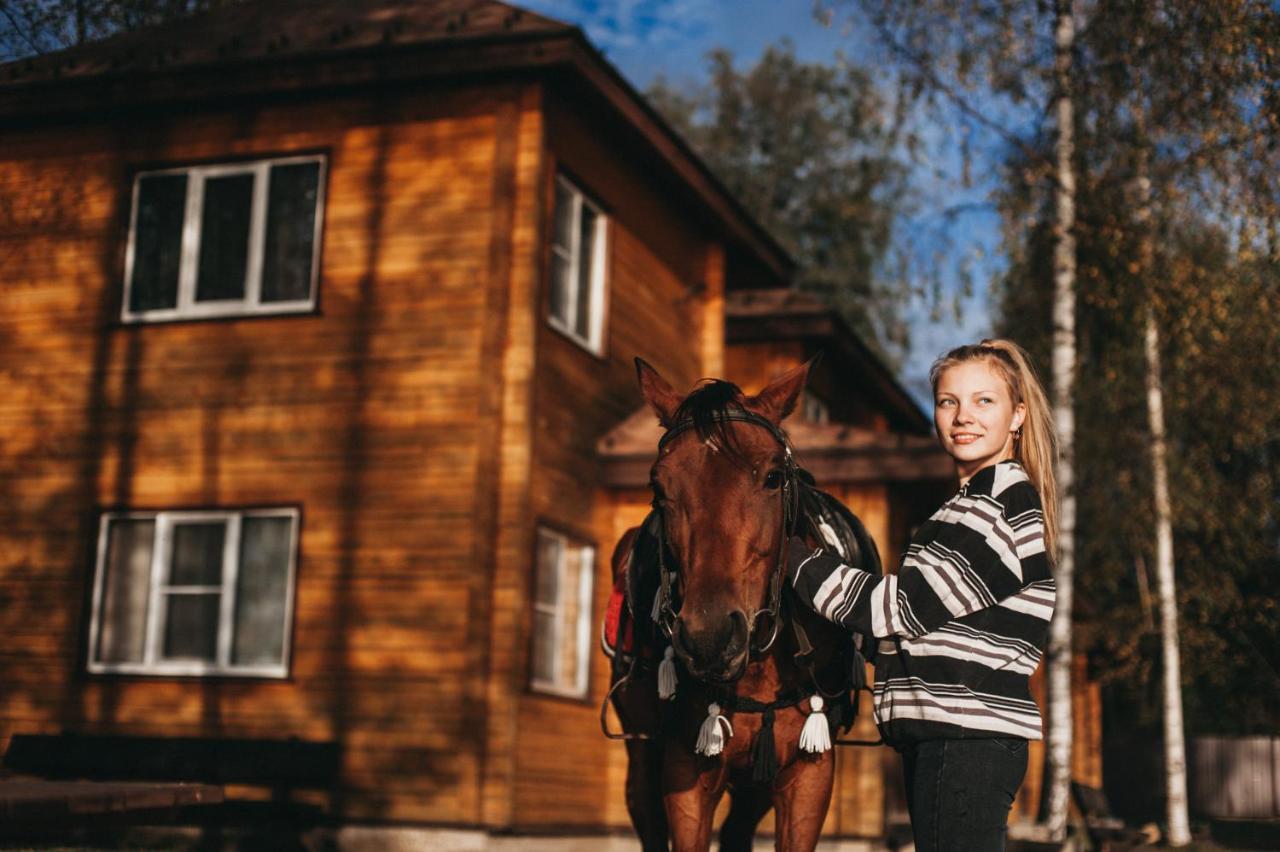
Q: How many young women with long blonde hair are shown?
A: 1